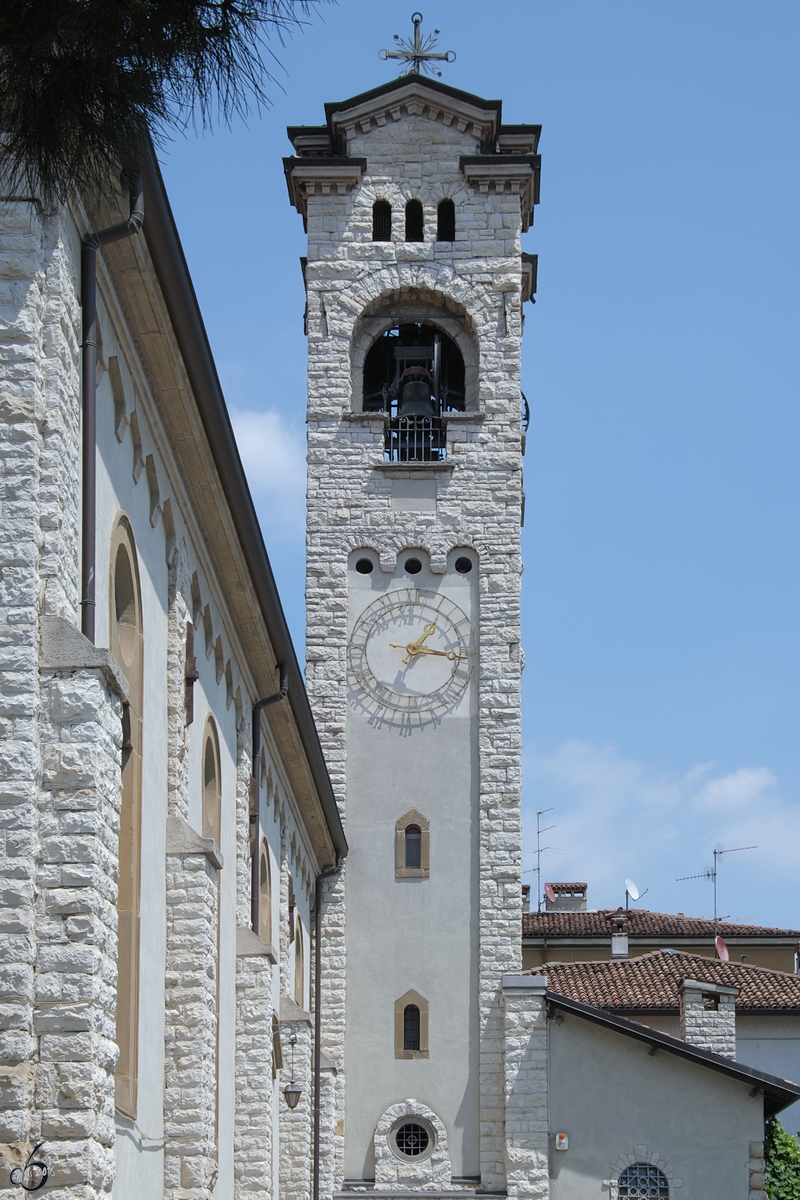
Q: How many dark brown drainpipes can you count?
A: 3